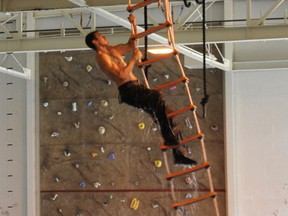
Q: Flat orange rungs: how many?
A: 8